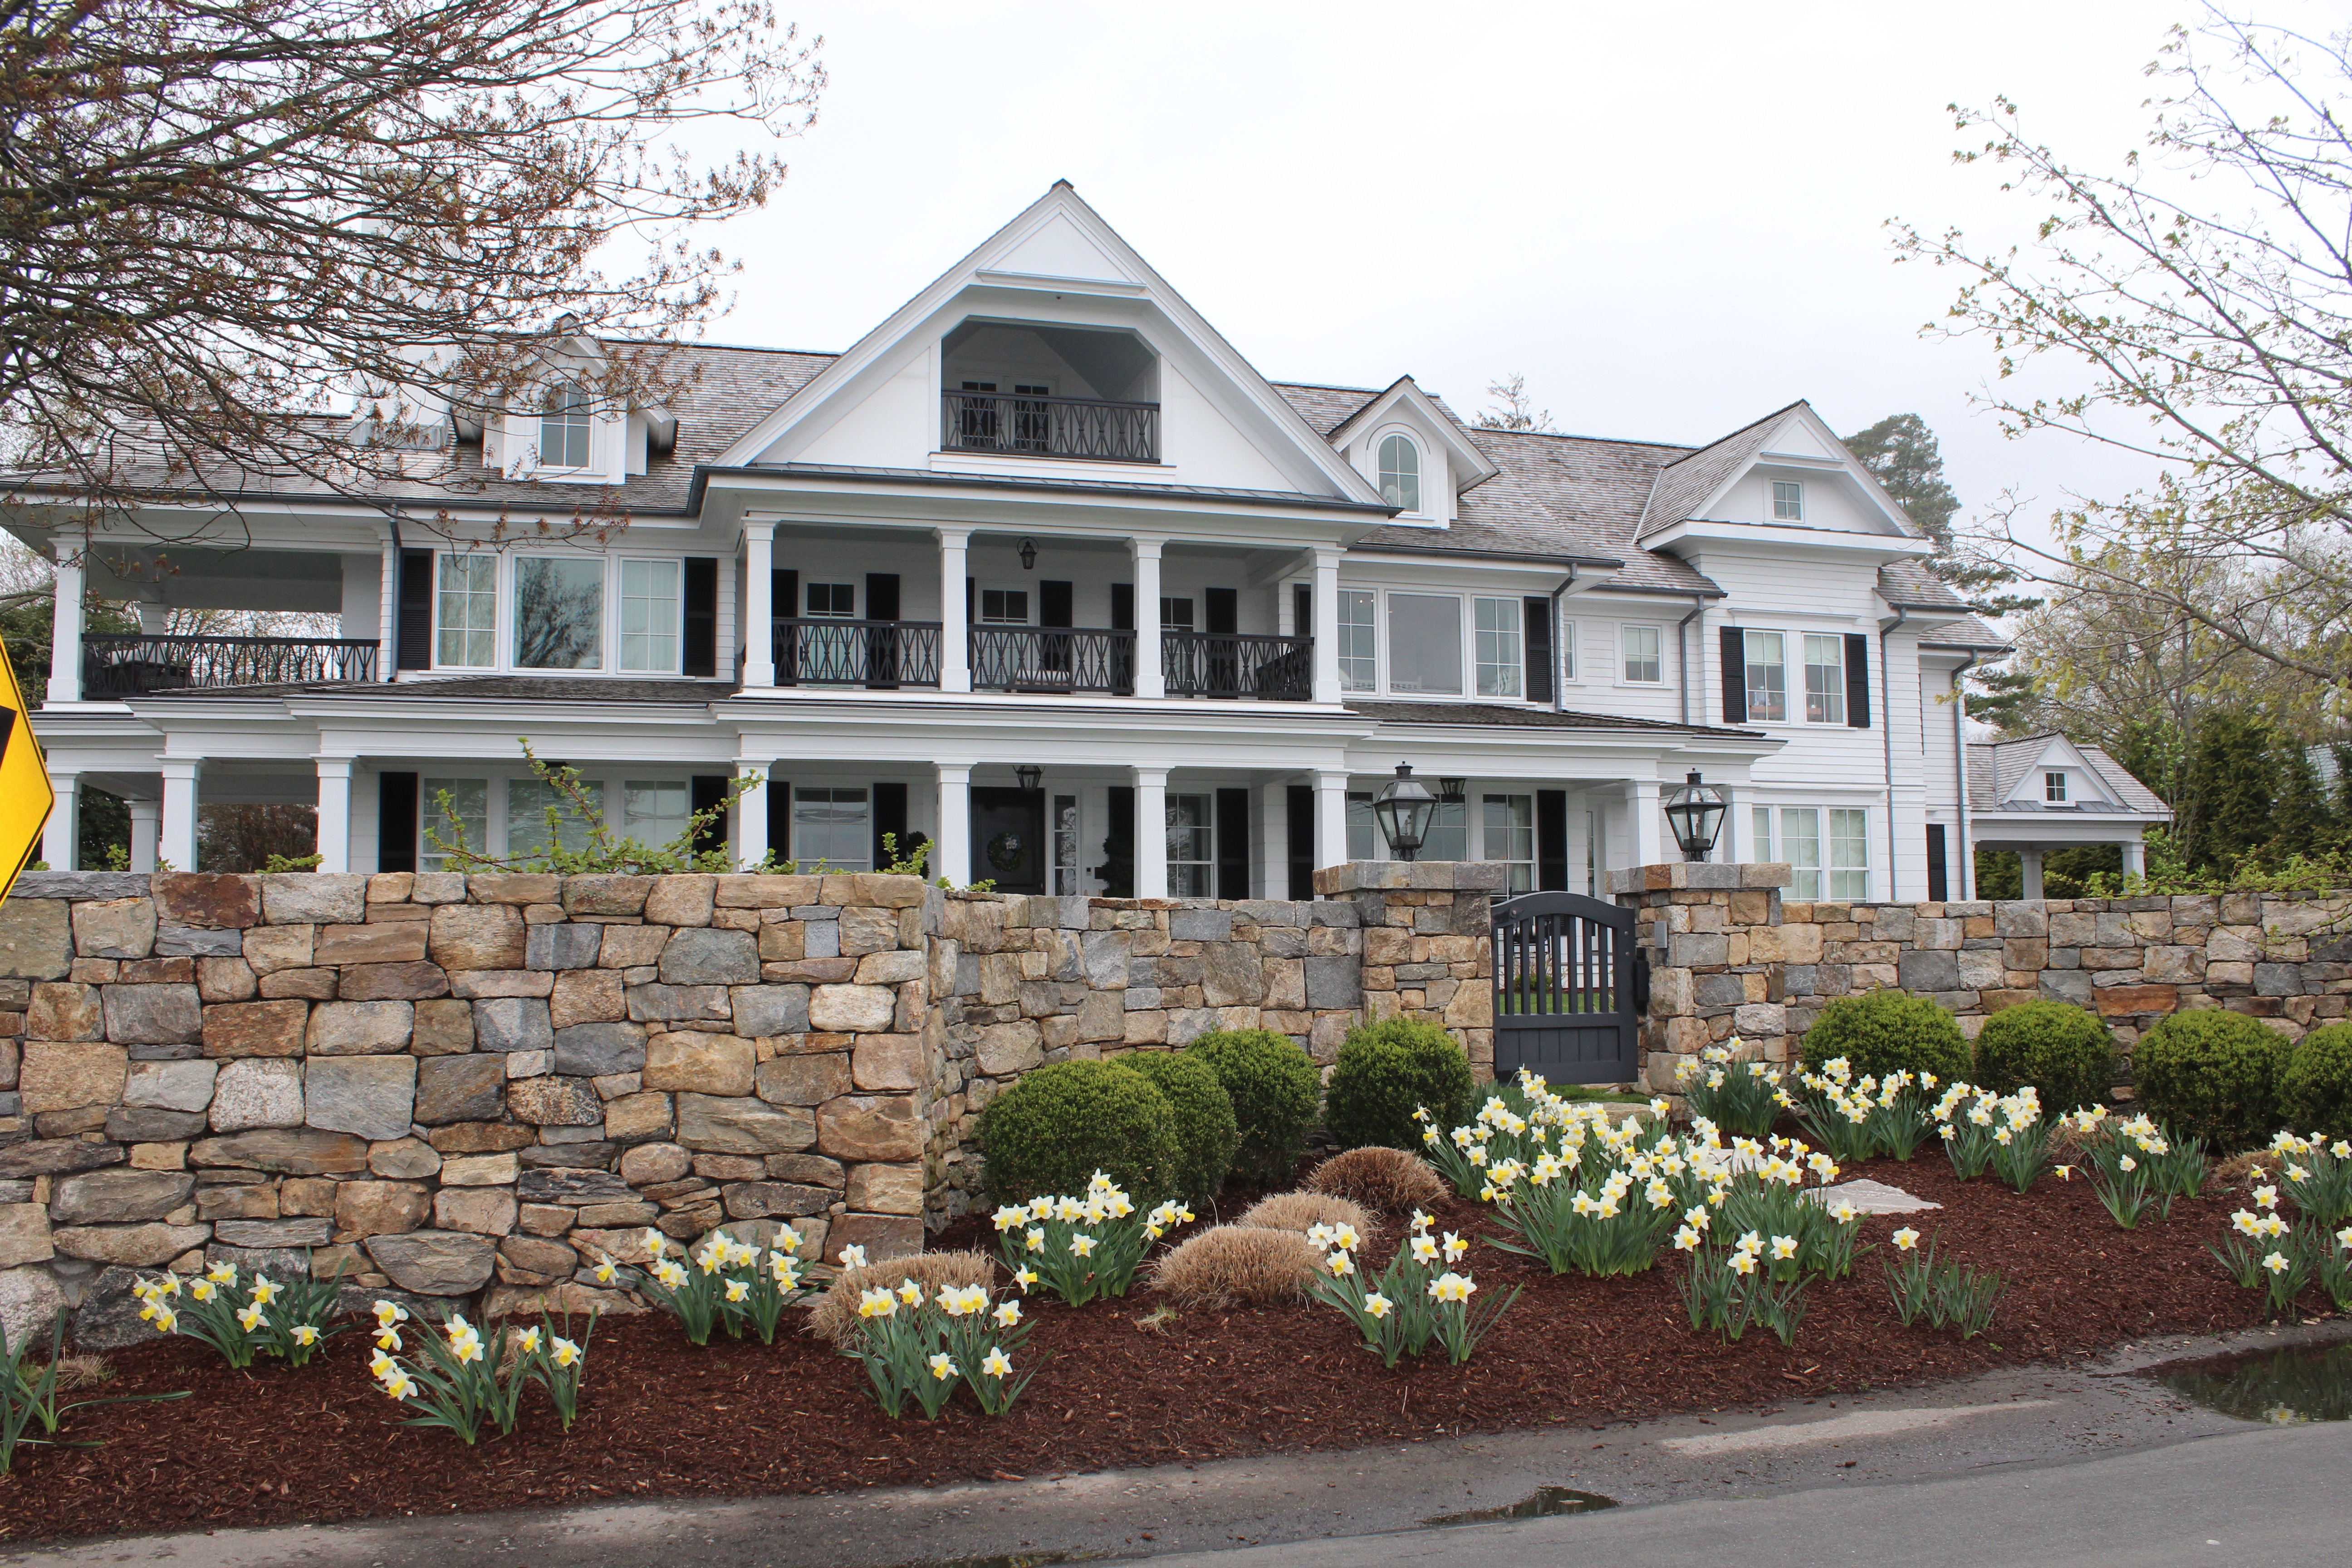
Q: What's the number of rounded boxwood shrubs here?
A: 8